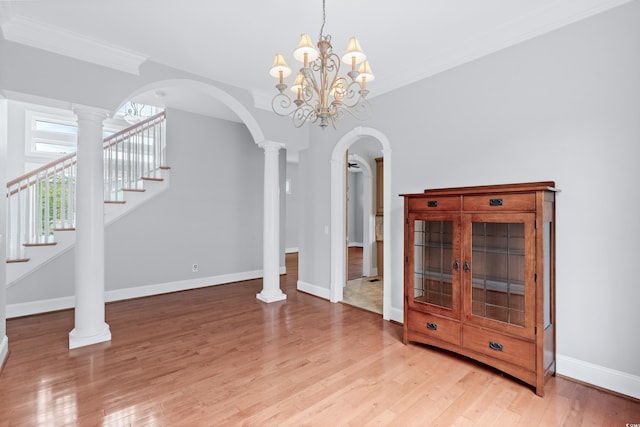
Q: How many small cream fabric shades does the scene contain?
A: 6